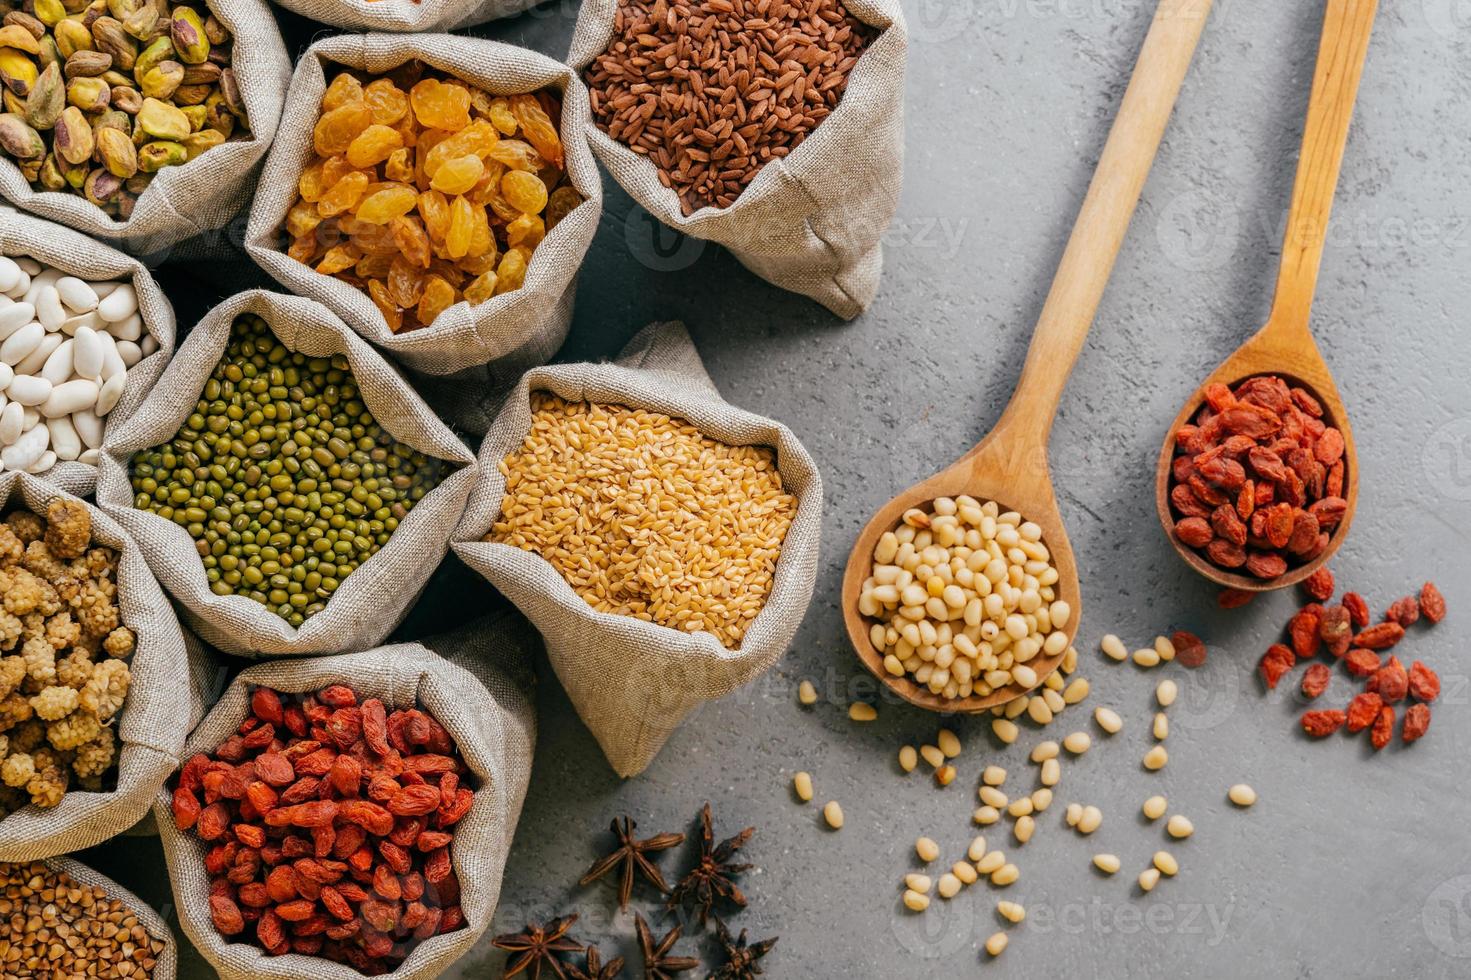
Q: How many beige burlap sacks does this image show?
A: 10